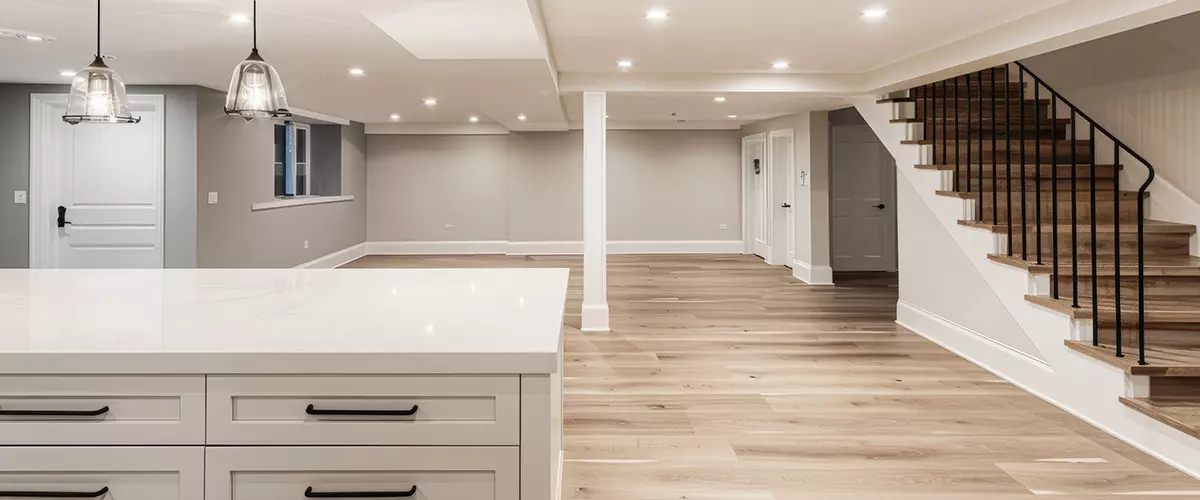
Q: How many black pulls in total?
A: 4